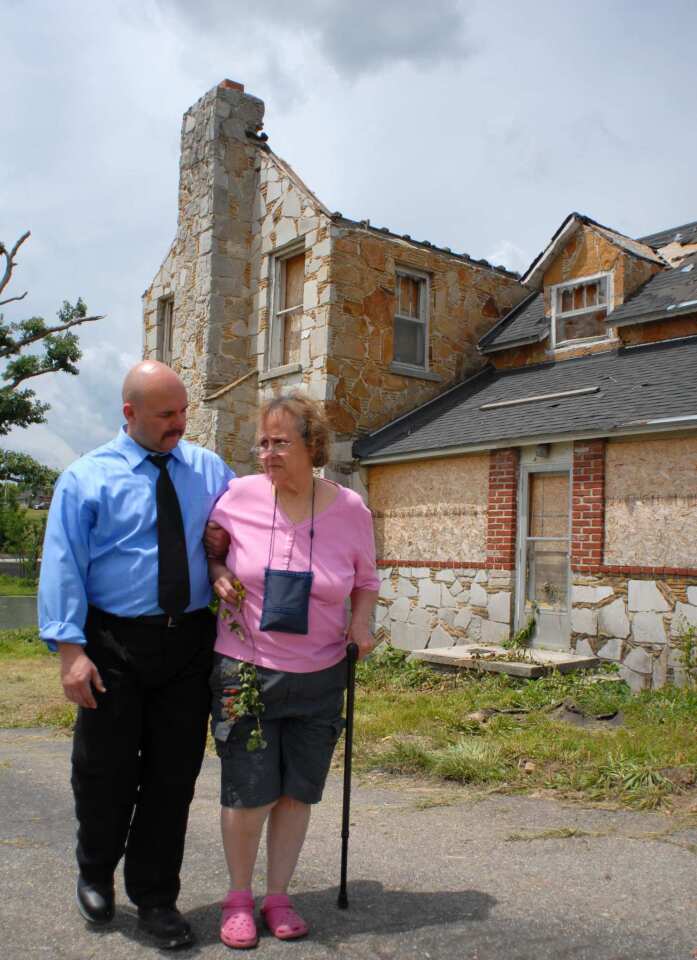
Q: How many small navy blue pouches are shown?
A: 1